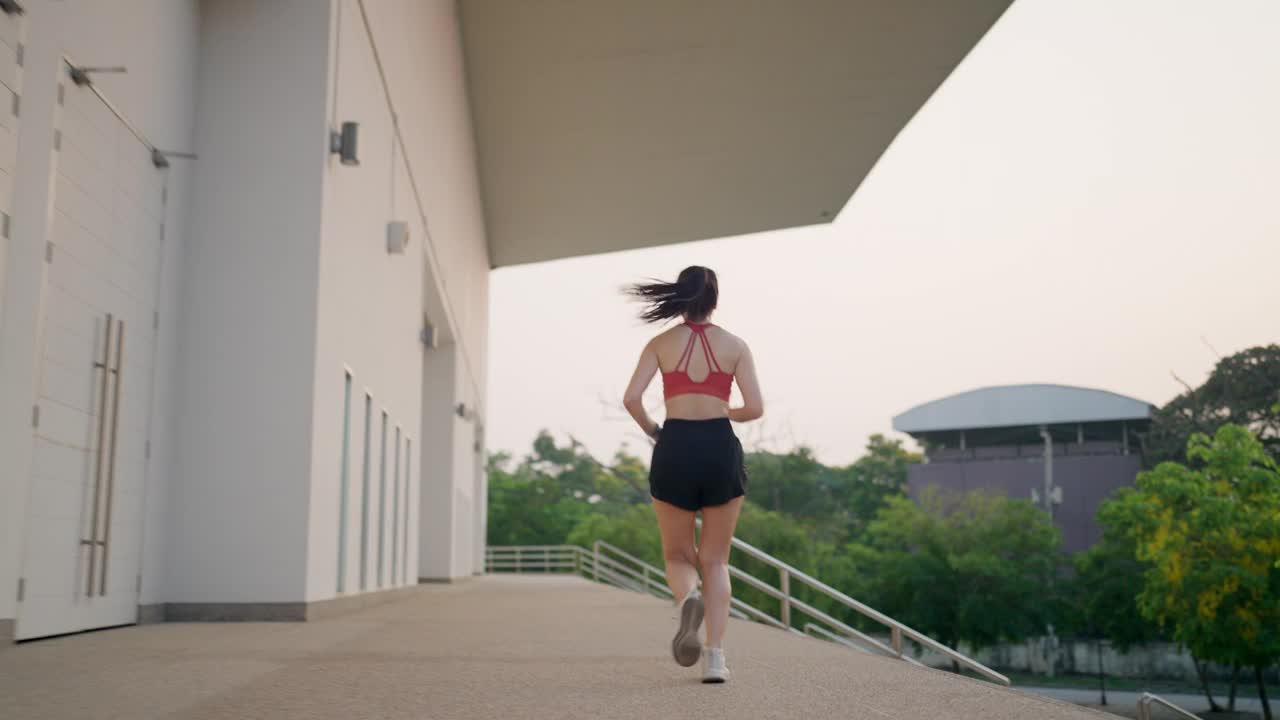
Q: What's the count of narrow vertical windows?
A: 5